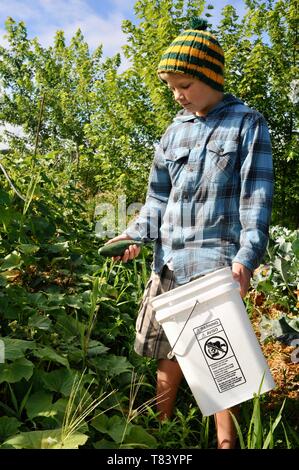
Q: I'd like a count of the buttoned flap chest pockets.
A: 2